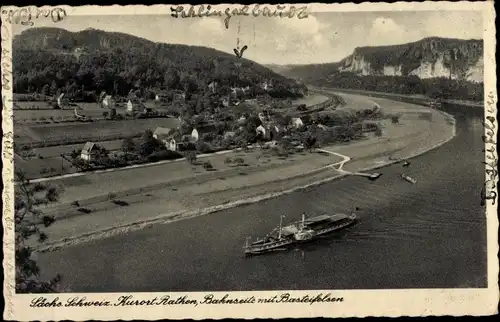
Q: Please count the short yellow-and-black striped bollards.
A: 0